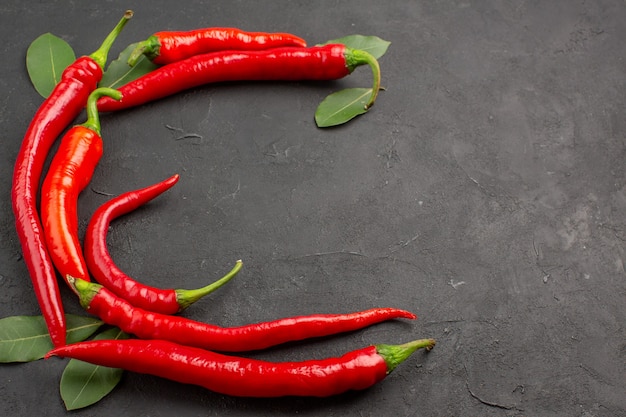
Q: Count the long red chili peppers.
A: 7